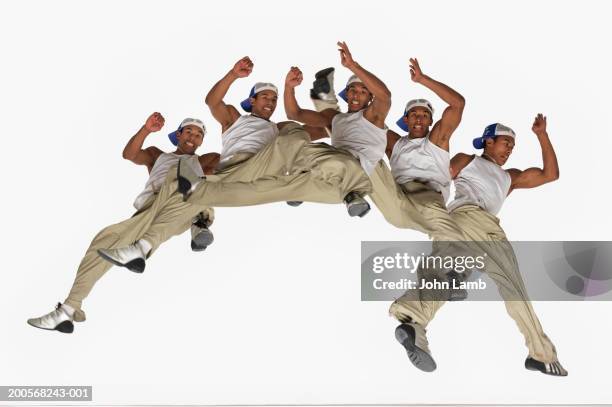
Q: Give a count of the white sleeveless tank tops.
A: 5